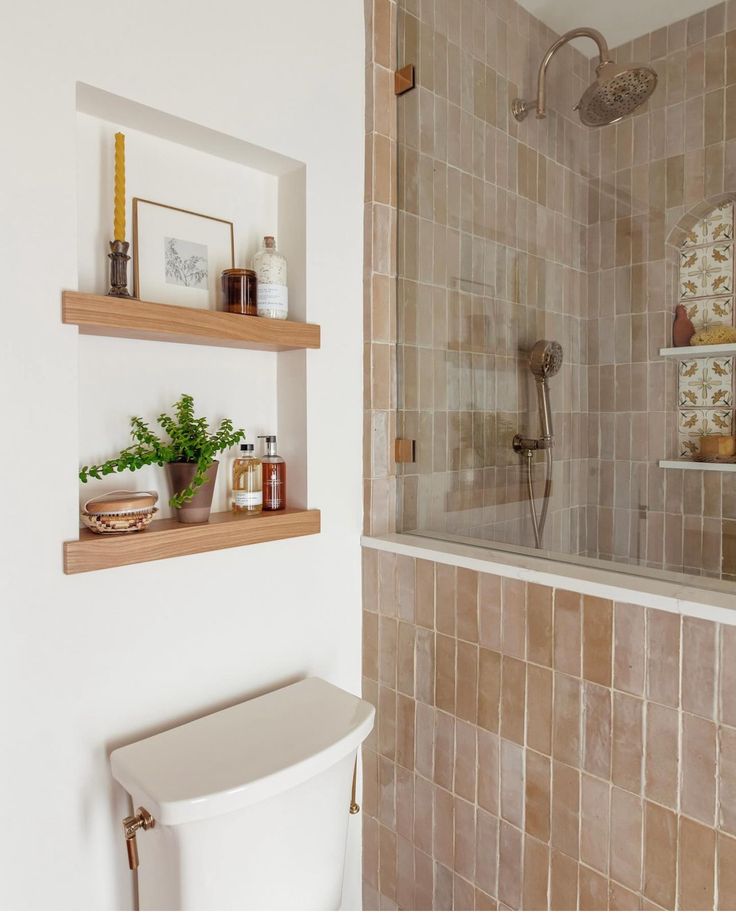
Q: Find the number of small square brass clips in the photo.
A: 2